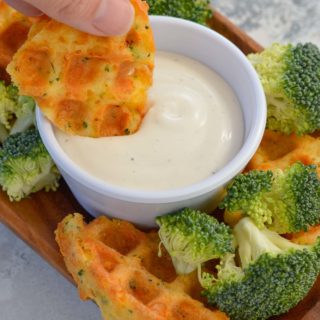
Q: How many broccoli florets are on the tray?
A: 7